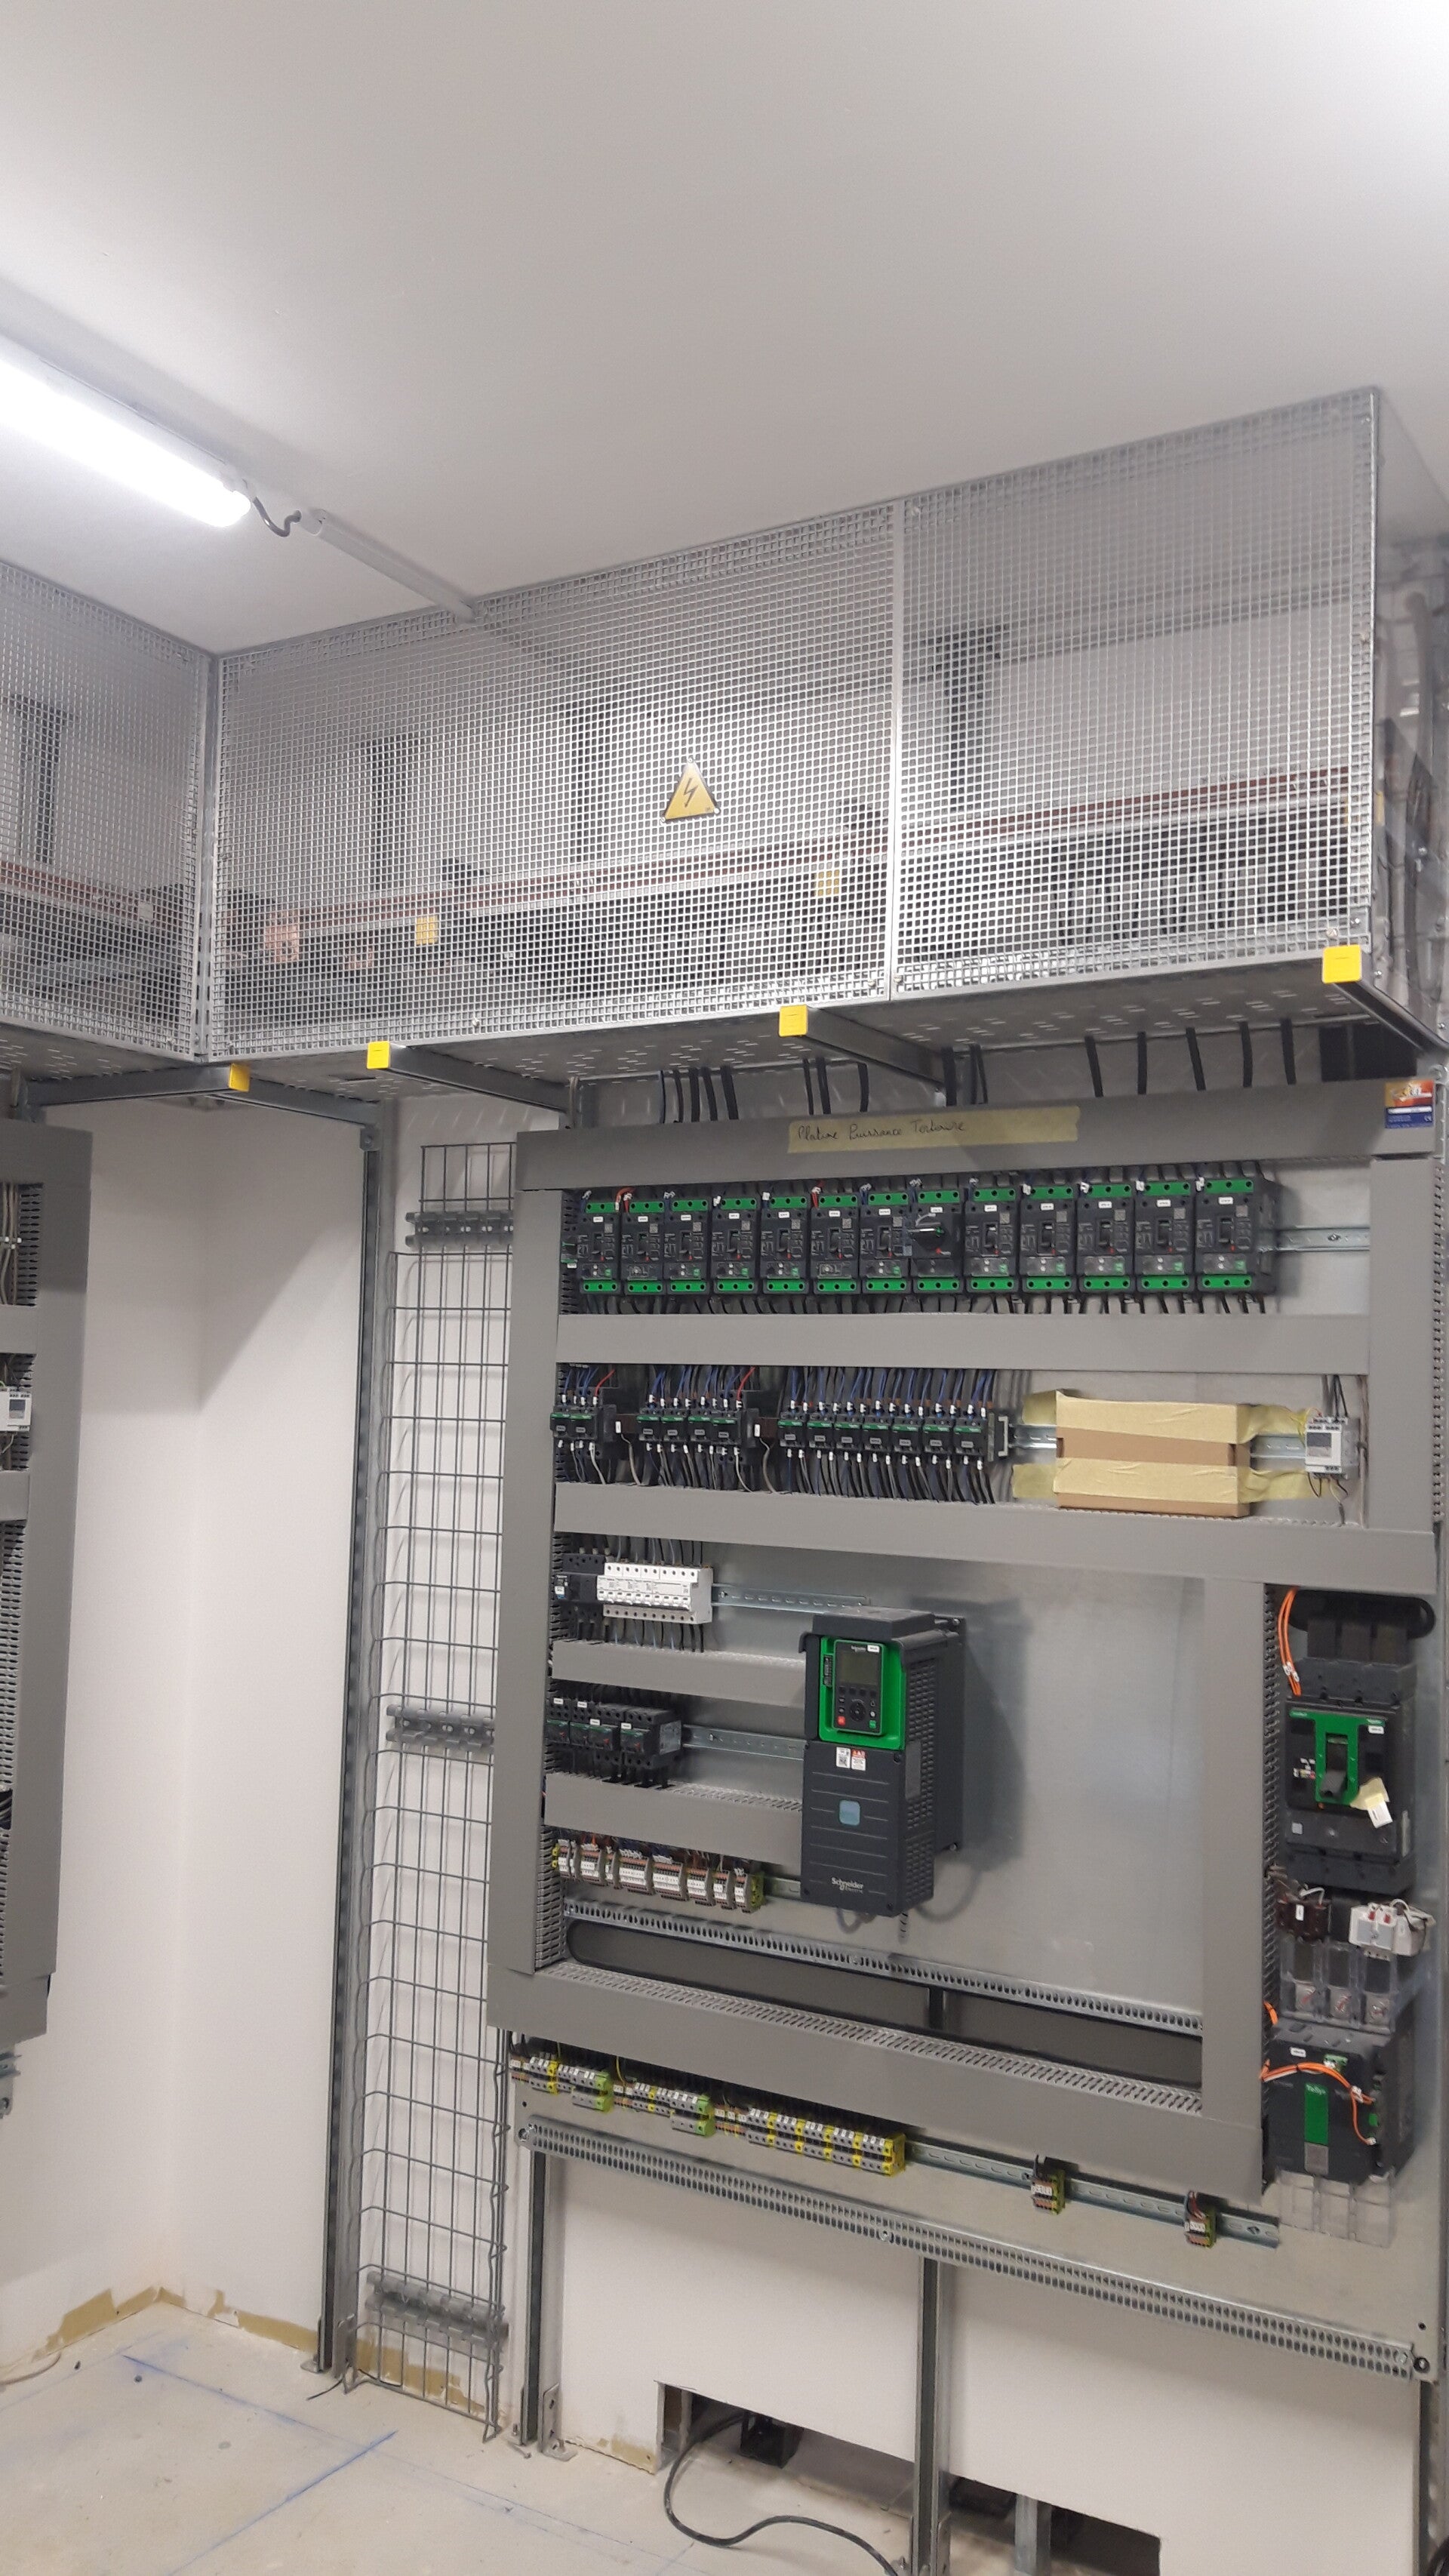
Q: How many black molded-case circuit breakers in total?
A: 14